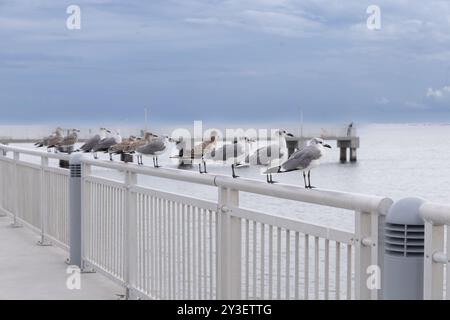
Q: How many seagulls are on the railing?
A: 12